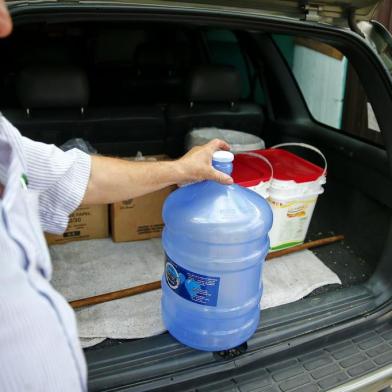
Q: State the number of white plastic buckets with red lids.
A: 2